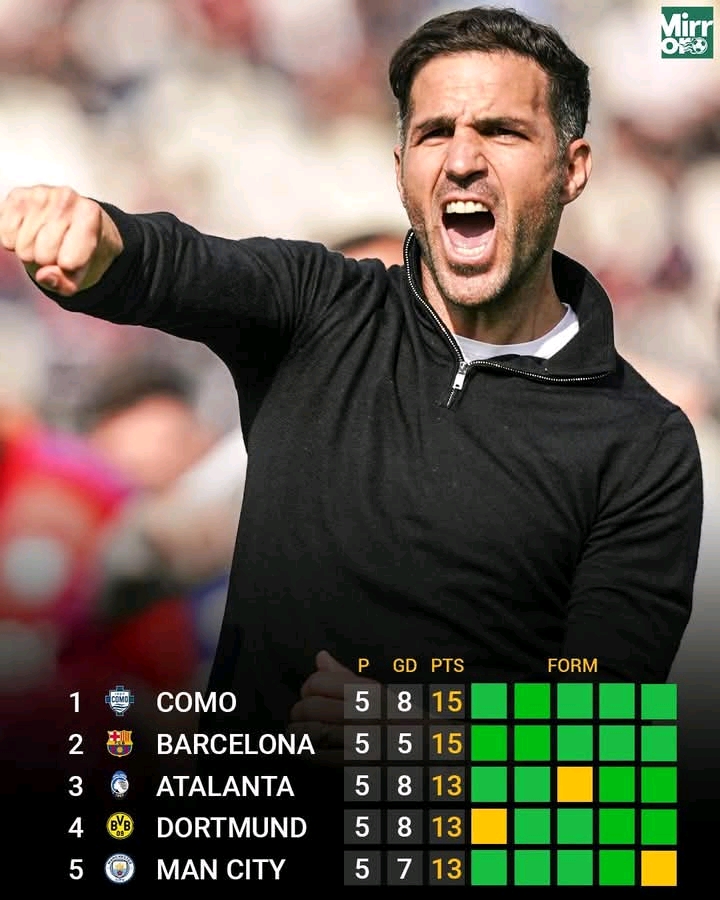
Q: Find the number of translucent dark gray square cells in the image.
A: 15